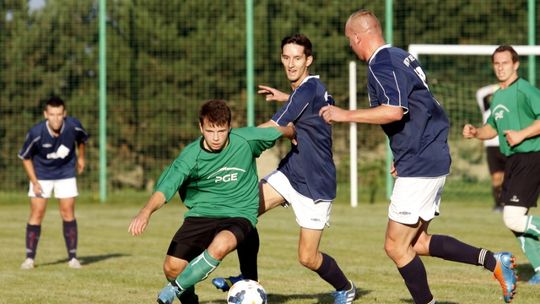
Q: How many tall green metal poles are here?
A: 4